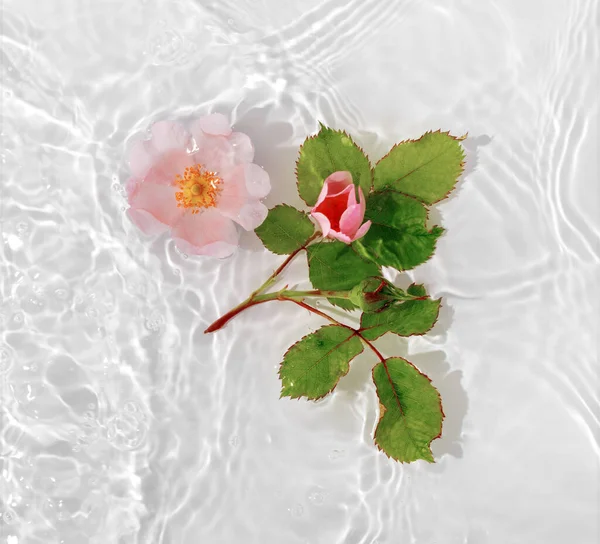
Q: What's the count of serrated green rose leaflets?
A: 8